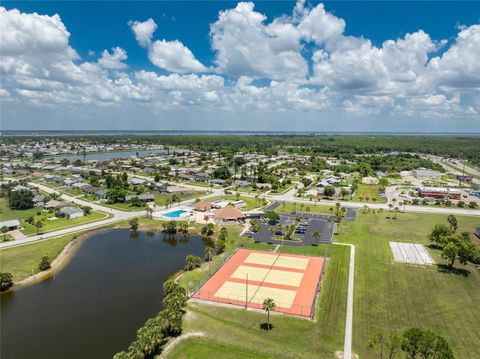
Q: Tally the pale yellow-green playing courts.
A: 3